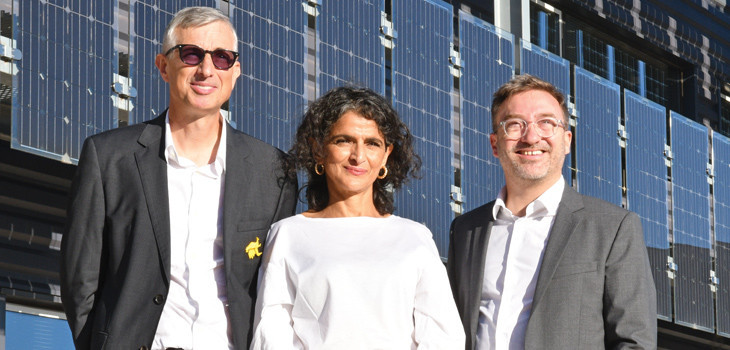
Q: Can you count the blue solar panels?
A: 11